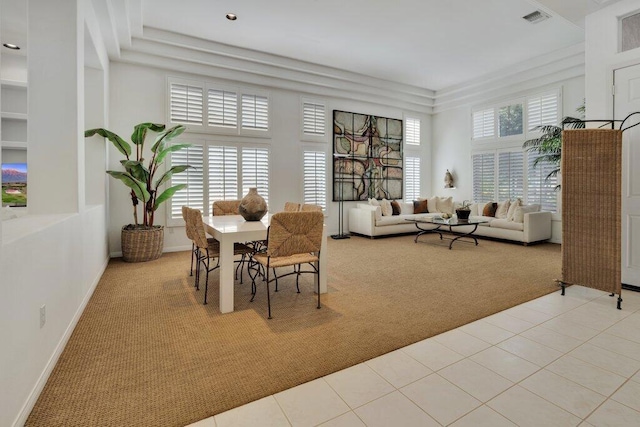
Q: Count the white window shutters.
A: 15